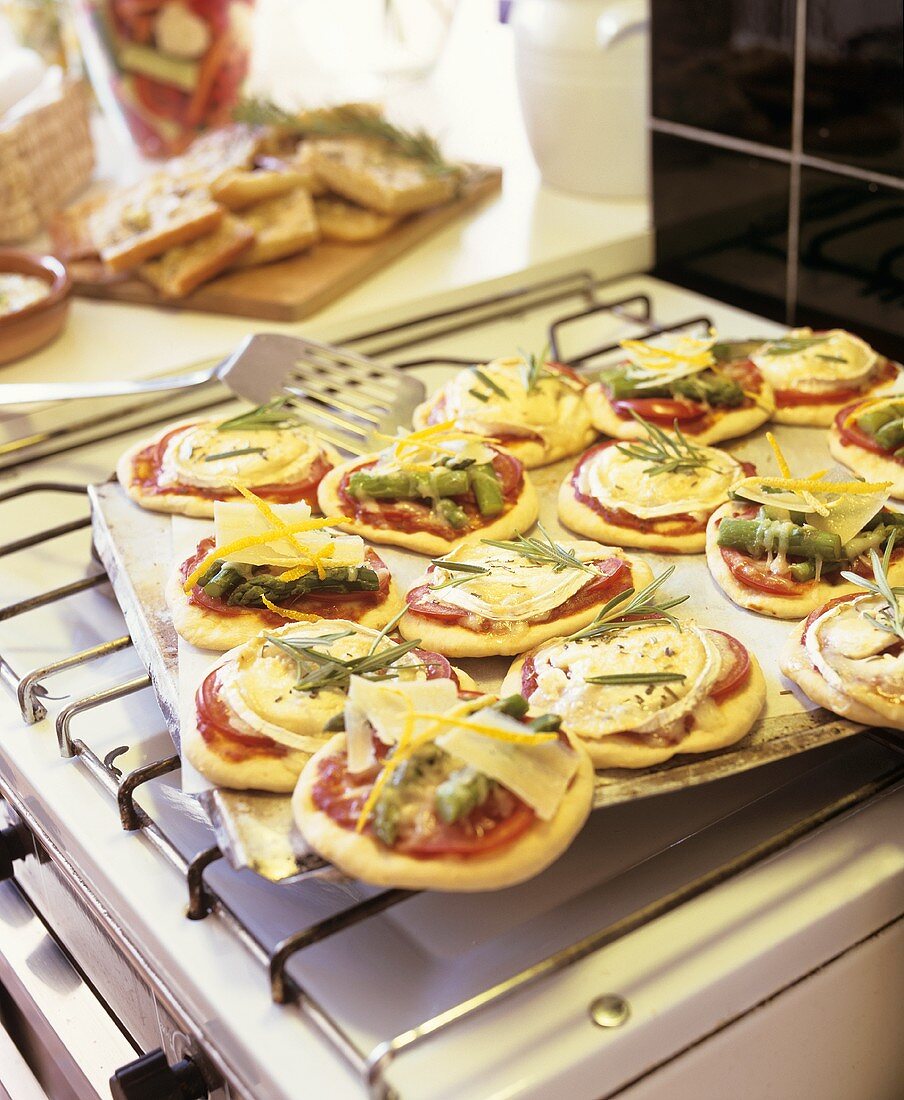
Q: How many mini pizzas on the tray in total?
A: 14